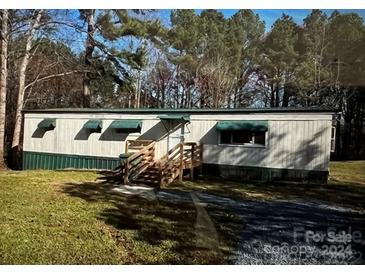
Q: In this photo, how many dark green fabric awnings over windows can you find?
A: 4